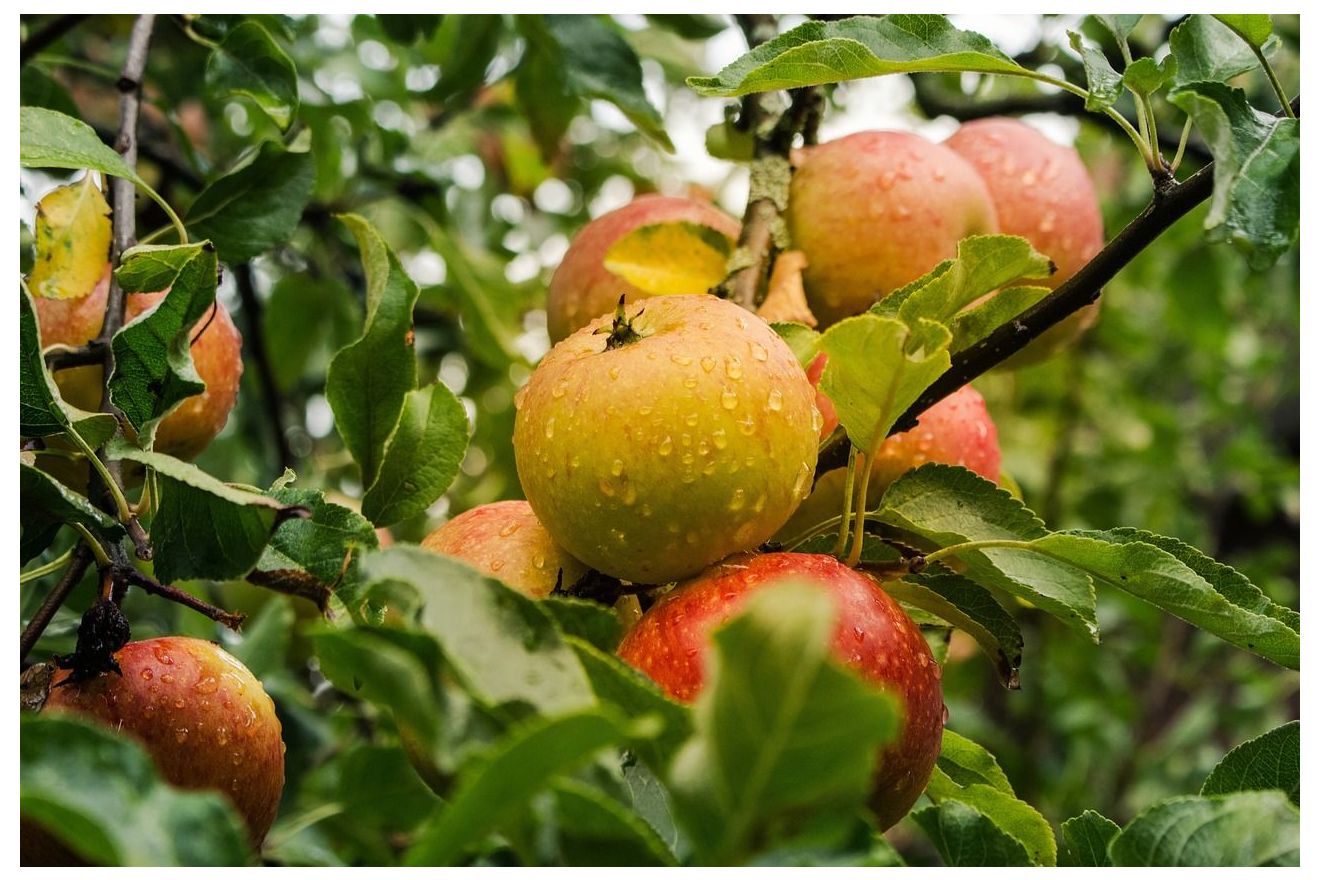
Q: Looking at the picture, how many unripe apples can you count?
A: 1